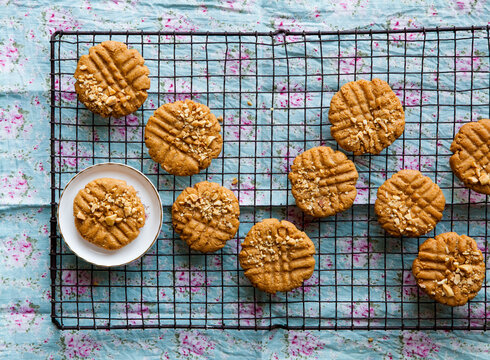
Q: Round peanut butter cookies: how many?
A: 10